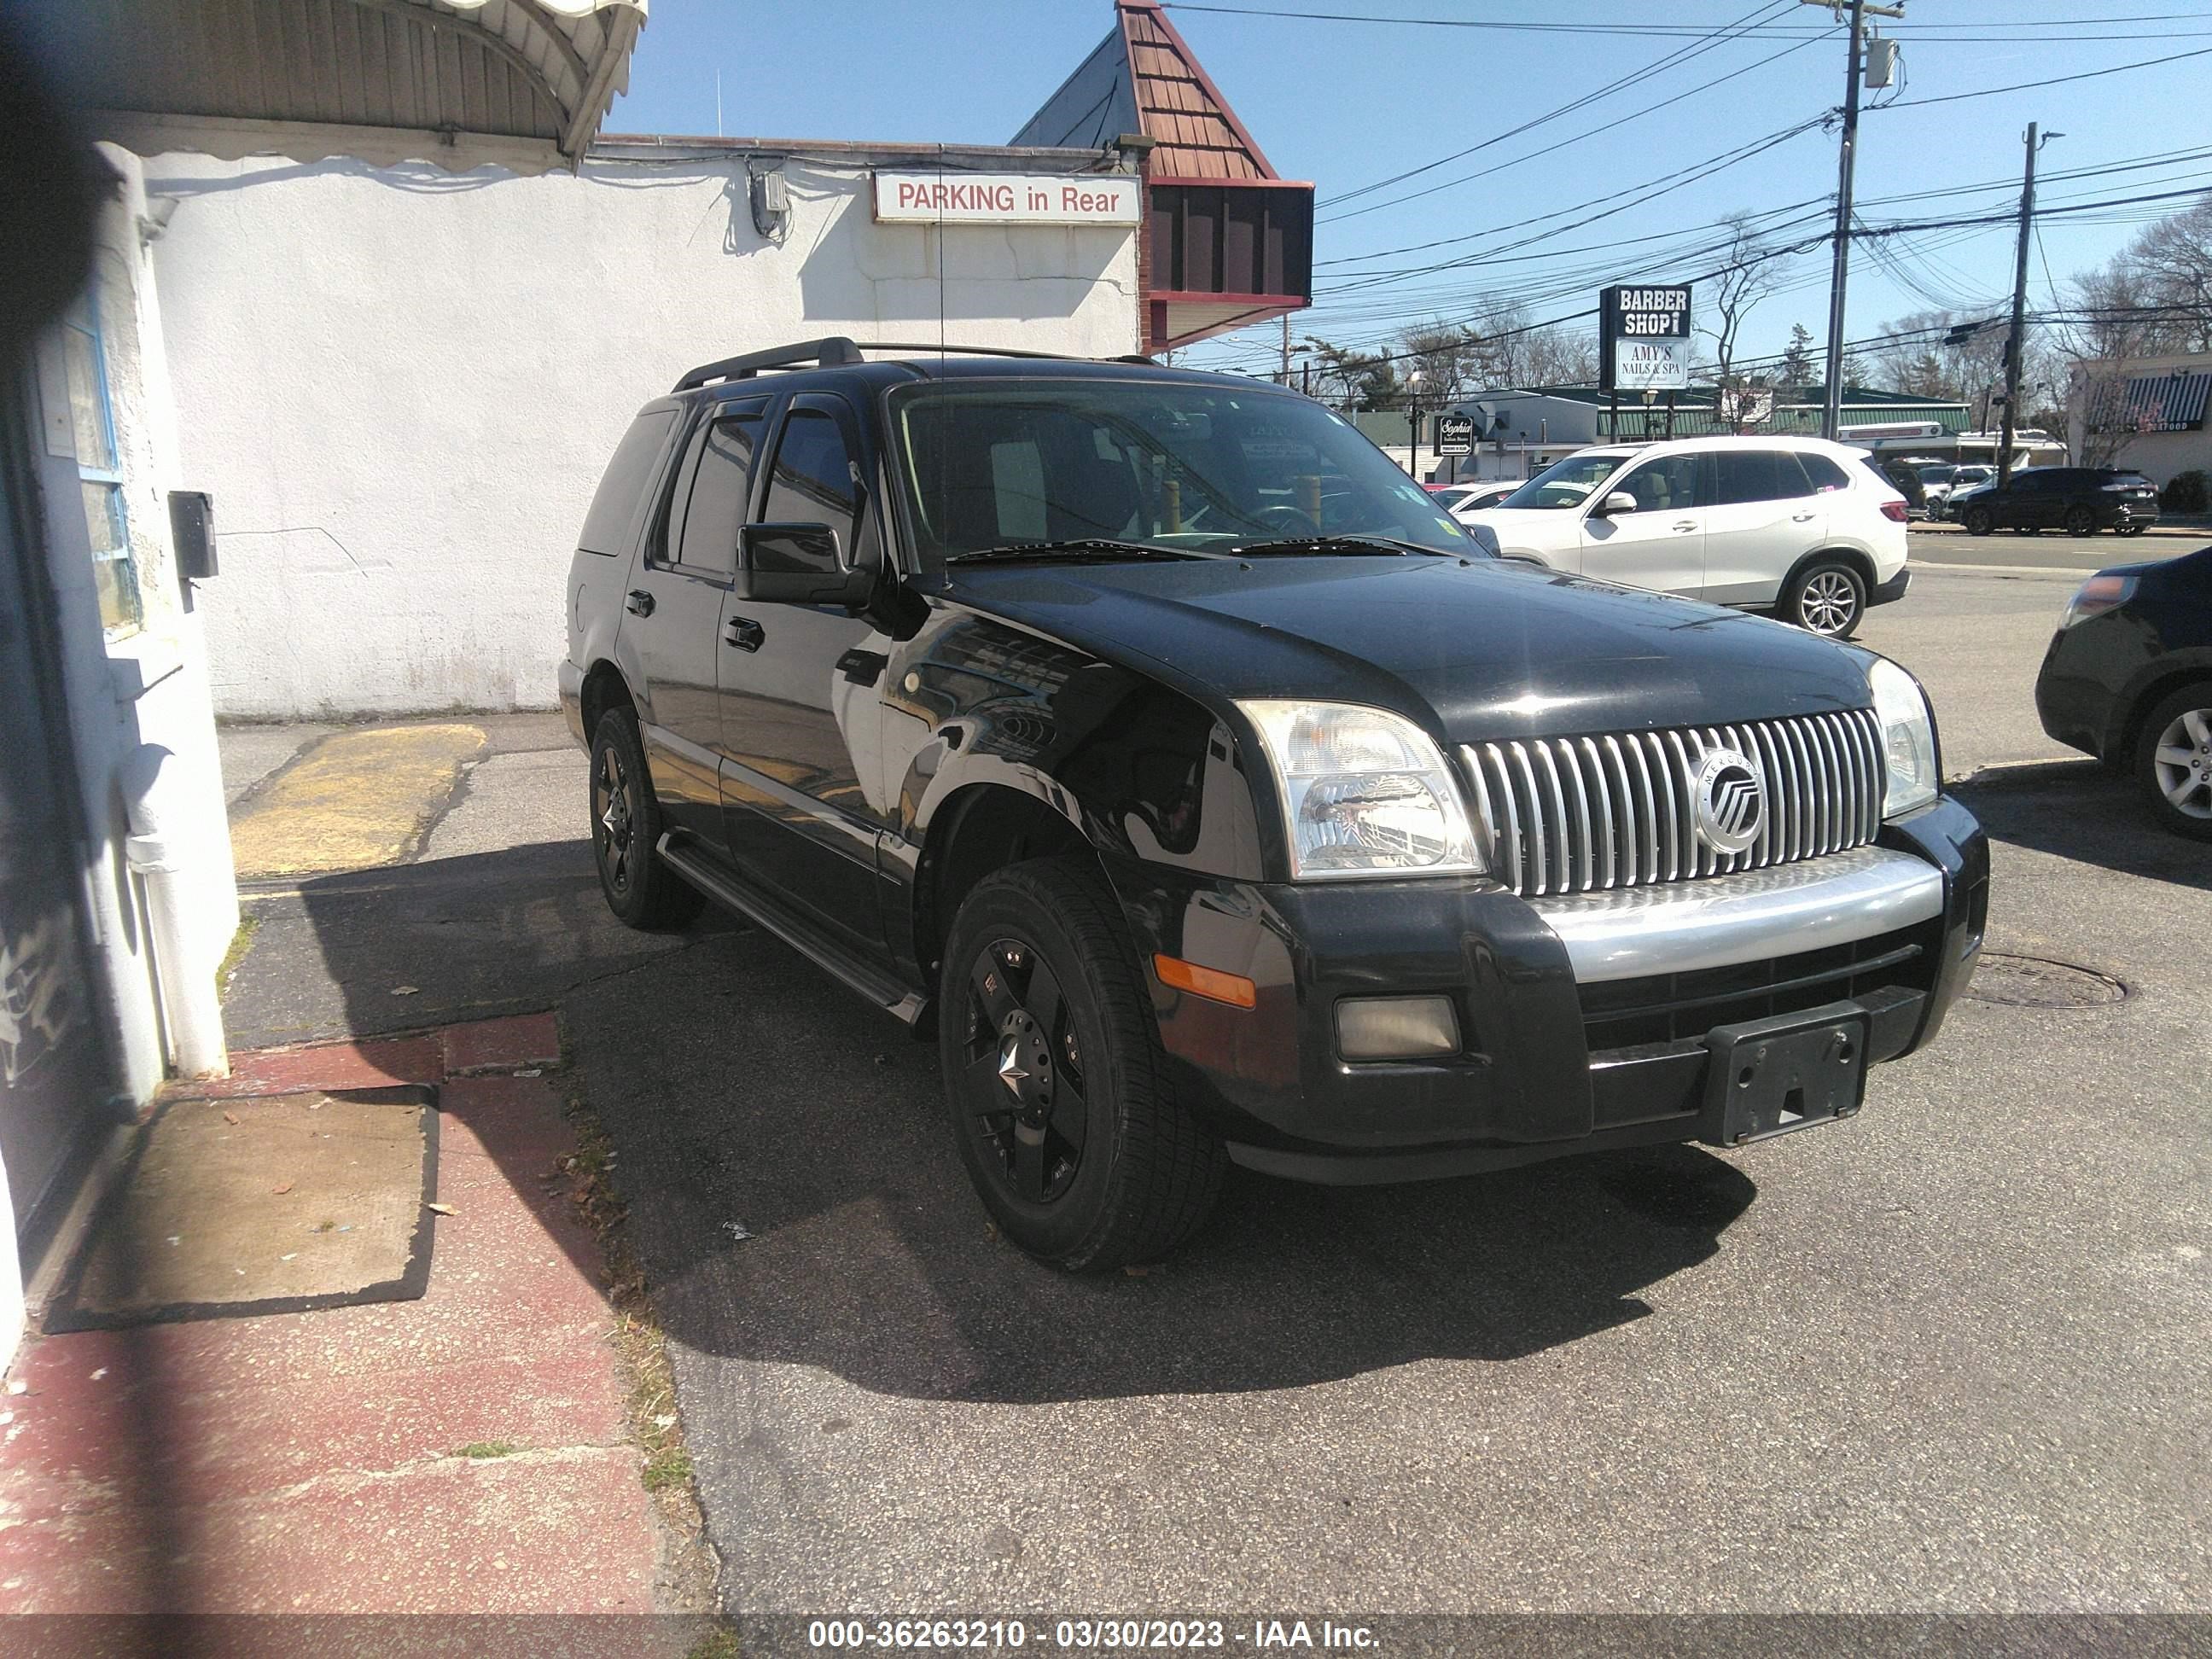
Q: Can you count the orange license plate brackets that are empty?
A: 0